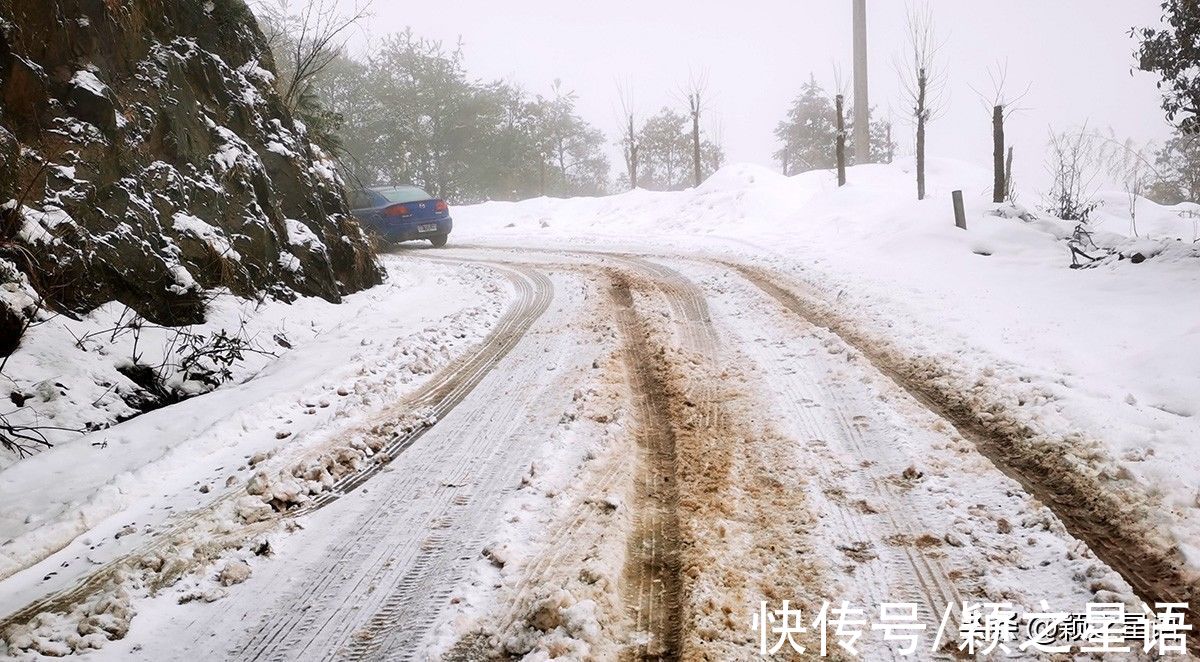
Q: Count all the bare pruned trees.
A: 5